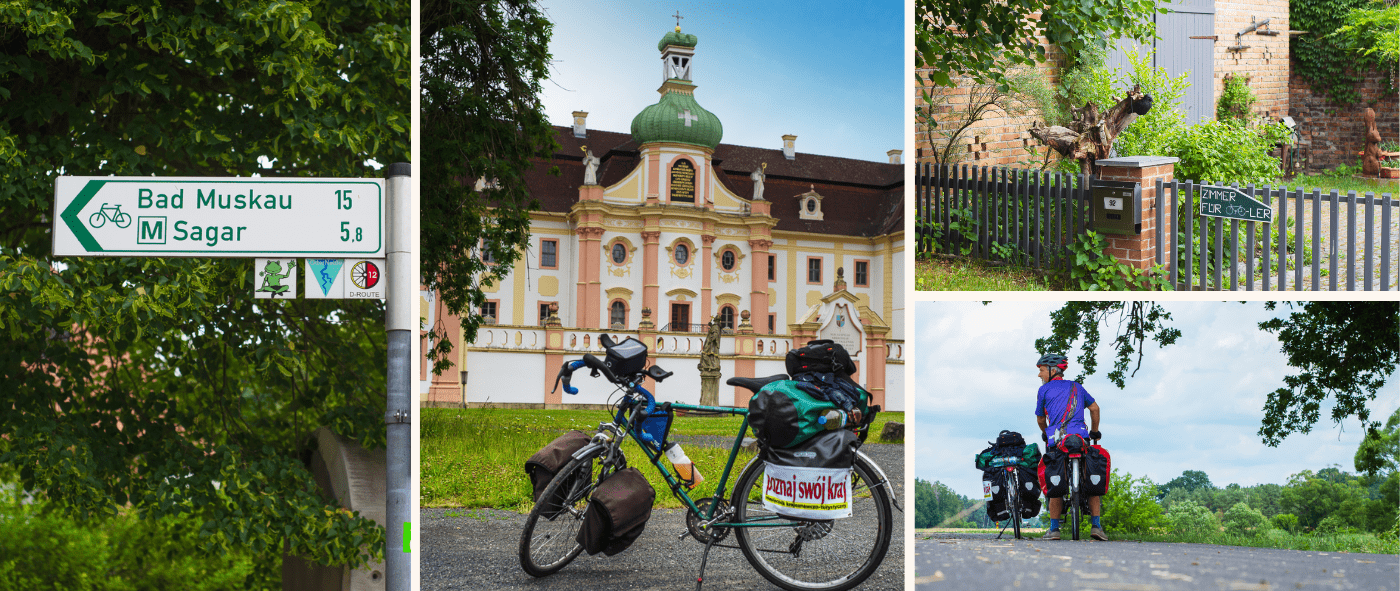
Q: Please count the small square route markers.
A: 3